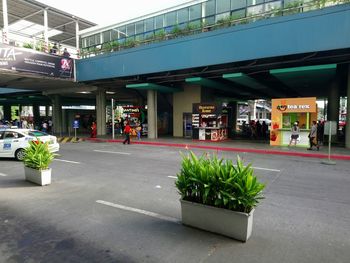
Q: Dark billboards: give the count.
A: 1